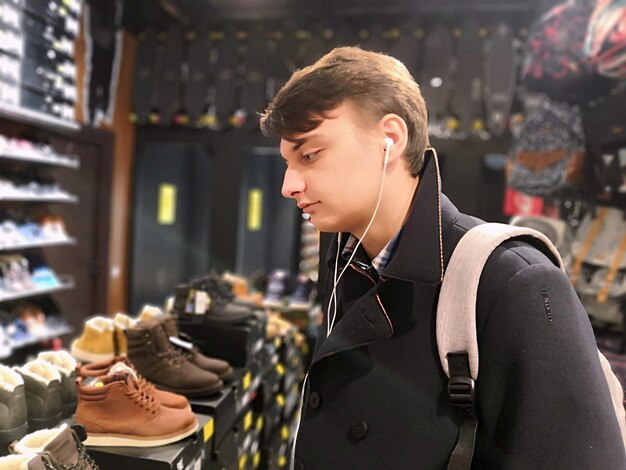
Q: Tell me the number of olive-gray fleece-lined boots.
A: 3